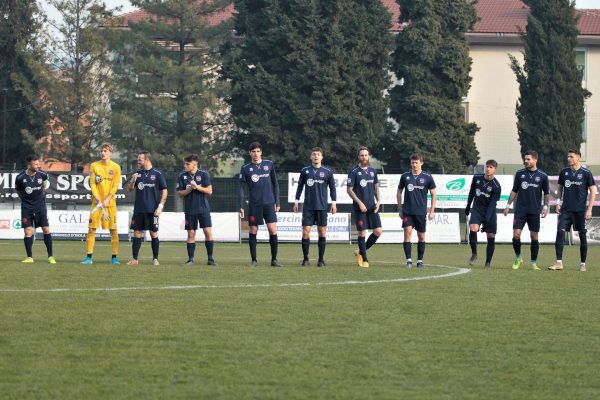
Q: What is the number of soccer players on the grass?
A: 11